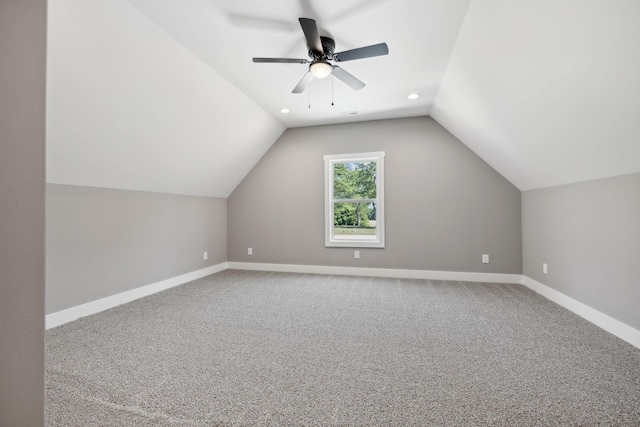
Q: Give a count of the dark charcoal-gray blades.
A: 3